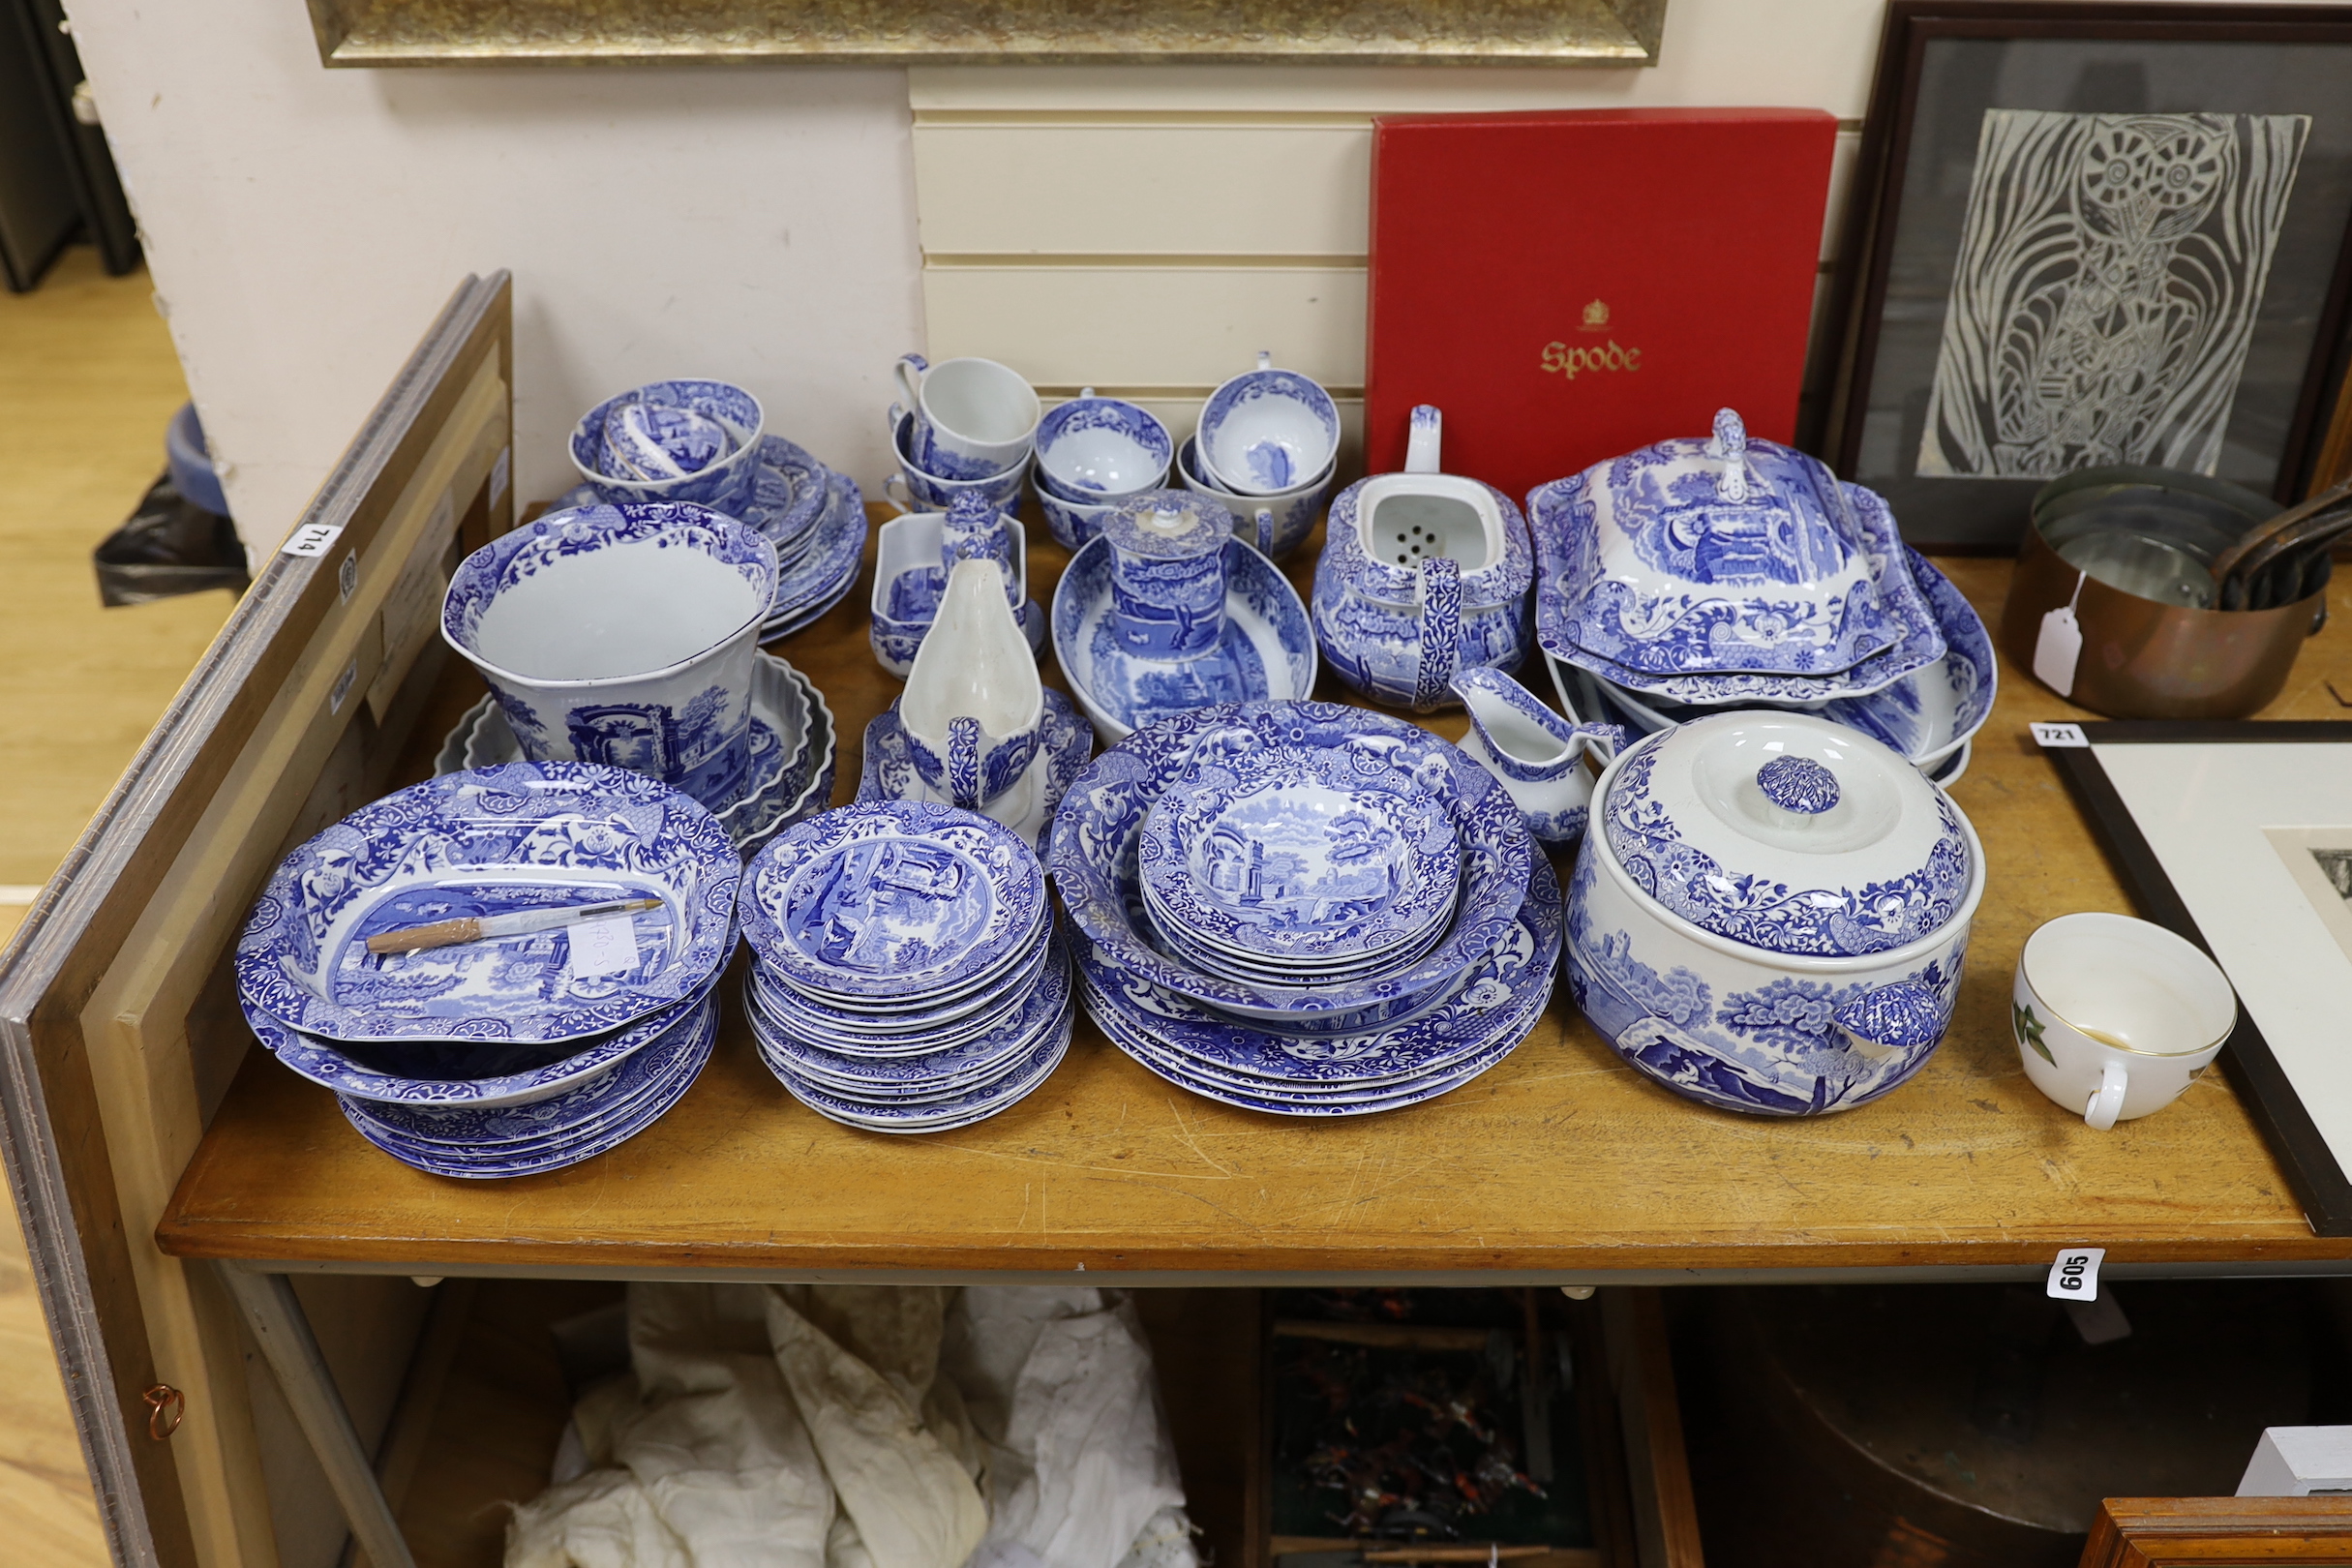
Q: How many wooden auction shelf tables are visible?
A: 1